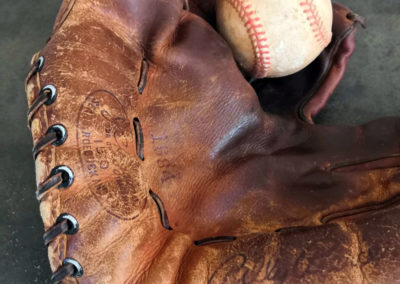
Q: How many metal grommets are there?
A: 6